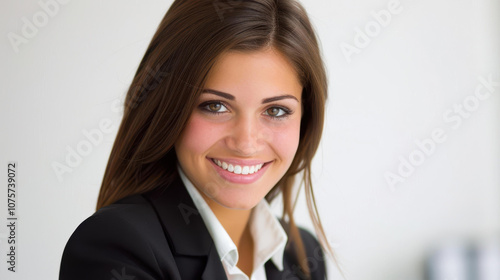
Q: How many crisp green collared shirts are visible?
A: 0